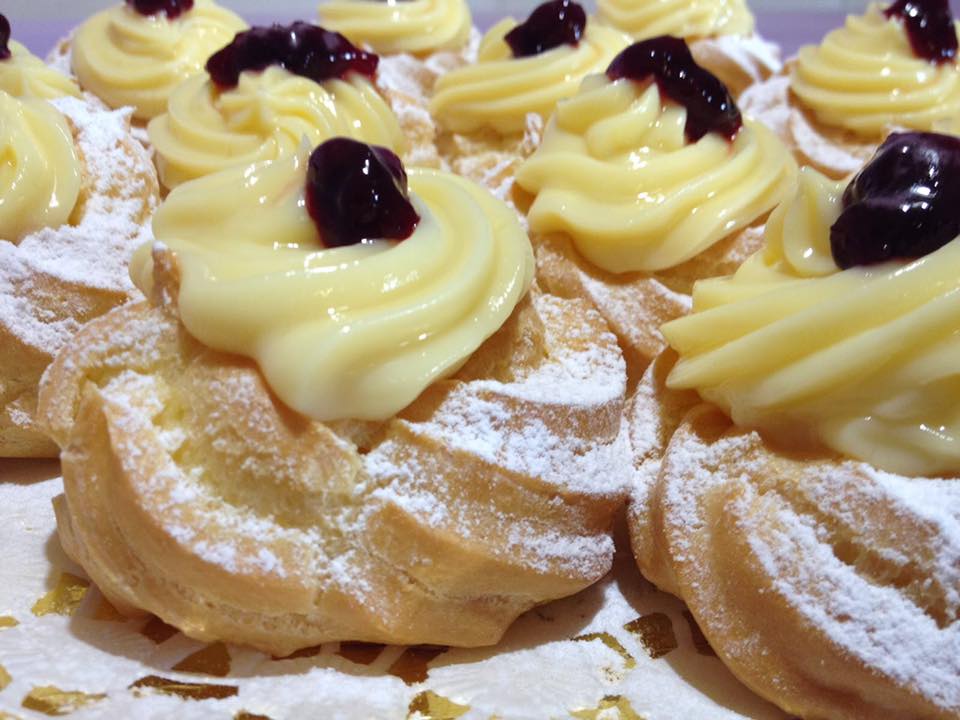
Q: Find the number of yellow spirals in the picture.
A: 11